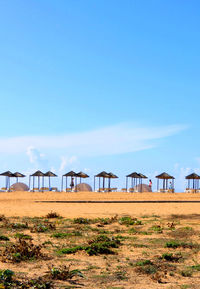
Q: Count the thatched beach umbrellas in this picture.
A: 12